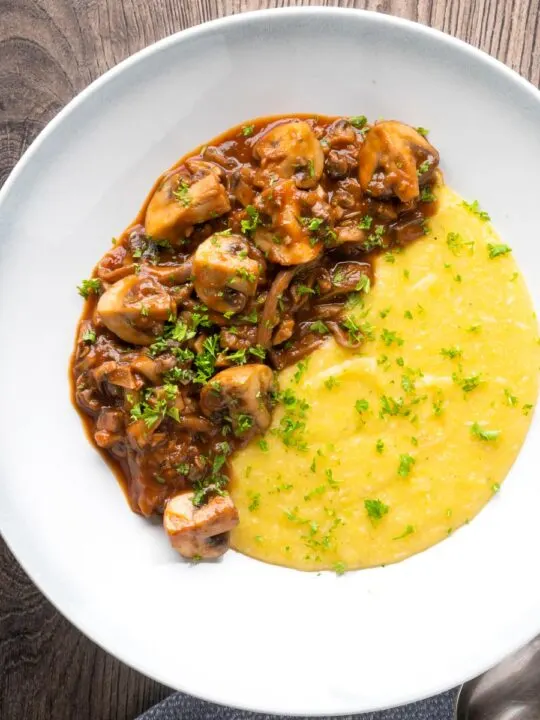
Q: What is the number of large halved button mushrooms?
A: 8